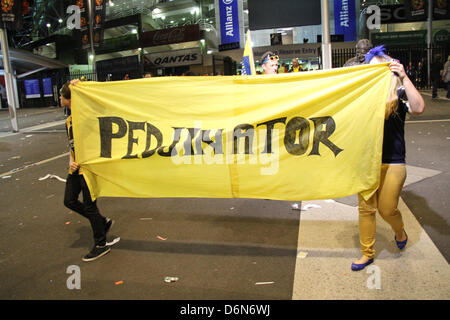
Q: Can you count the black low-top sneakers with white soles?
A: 2